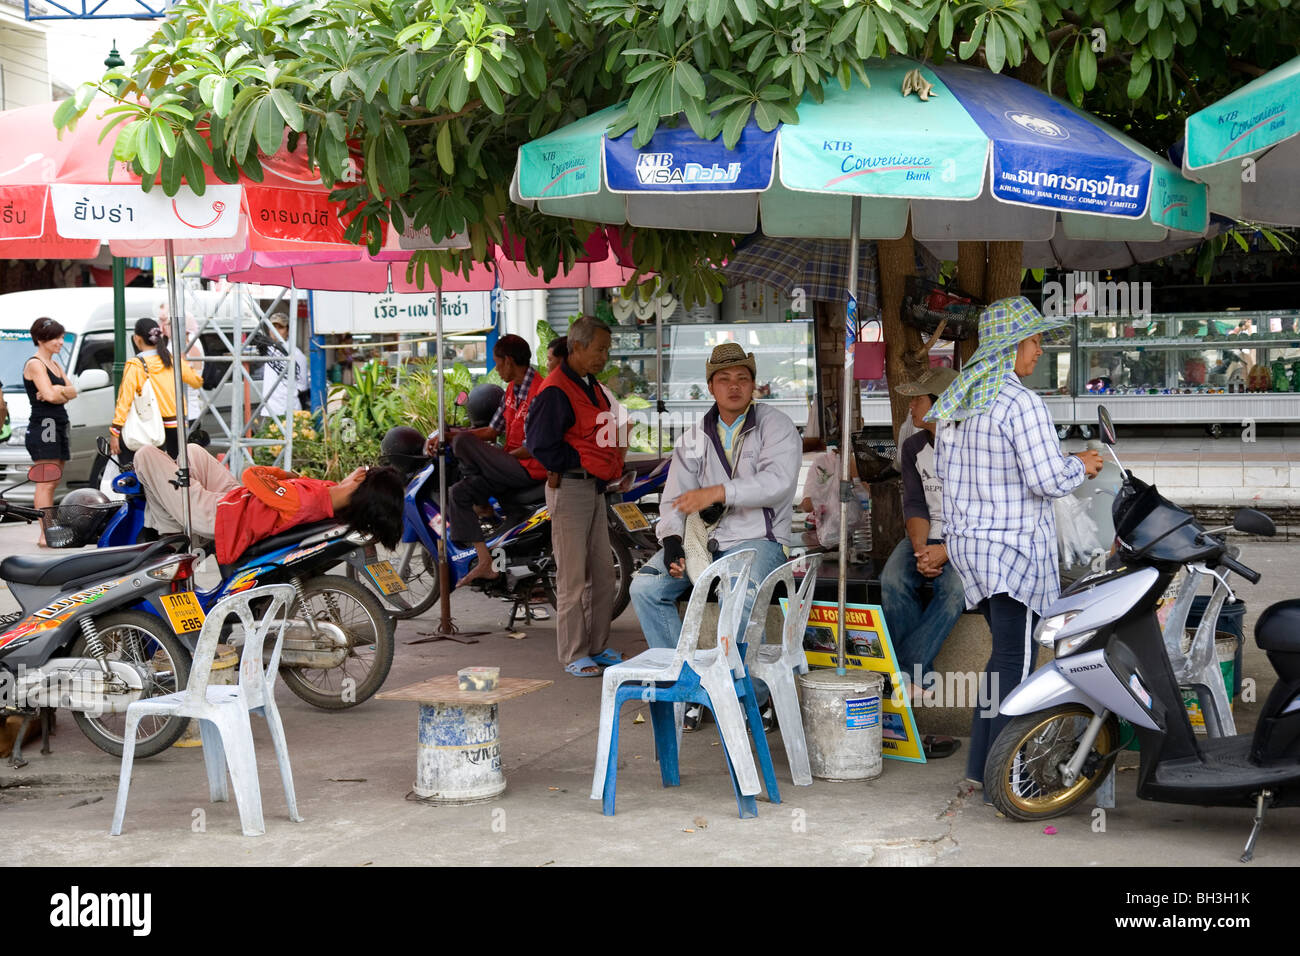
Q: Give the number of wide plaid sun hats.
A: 1